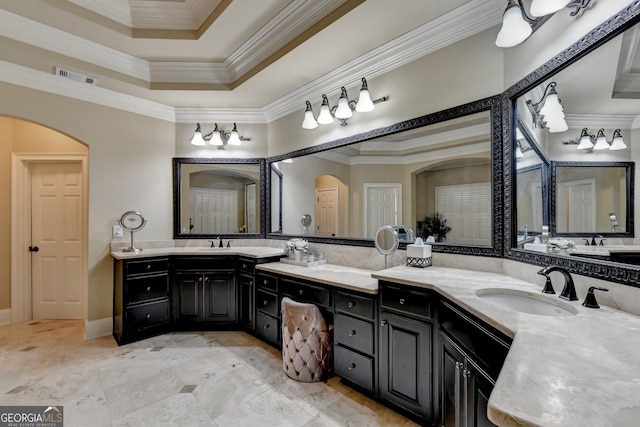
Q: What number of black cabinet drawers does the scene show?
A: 12